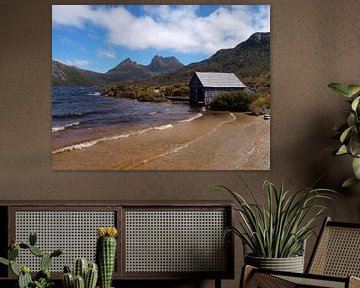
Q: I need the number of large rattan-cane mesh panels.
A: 2